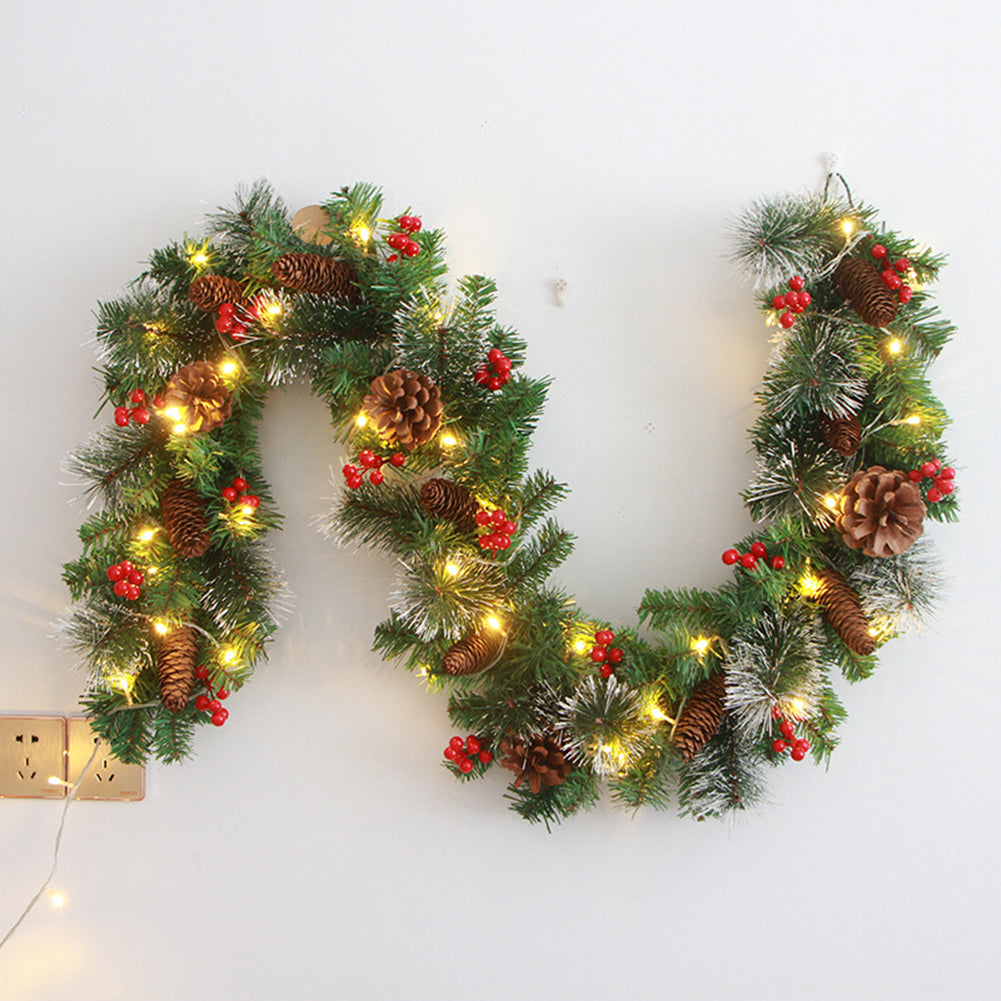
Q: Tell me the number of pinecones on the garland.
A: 14